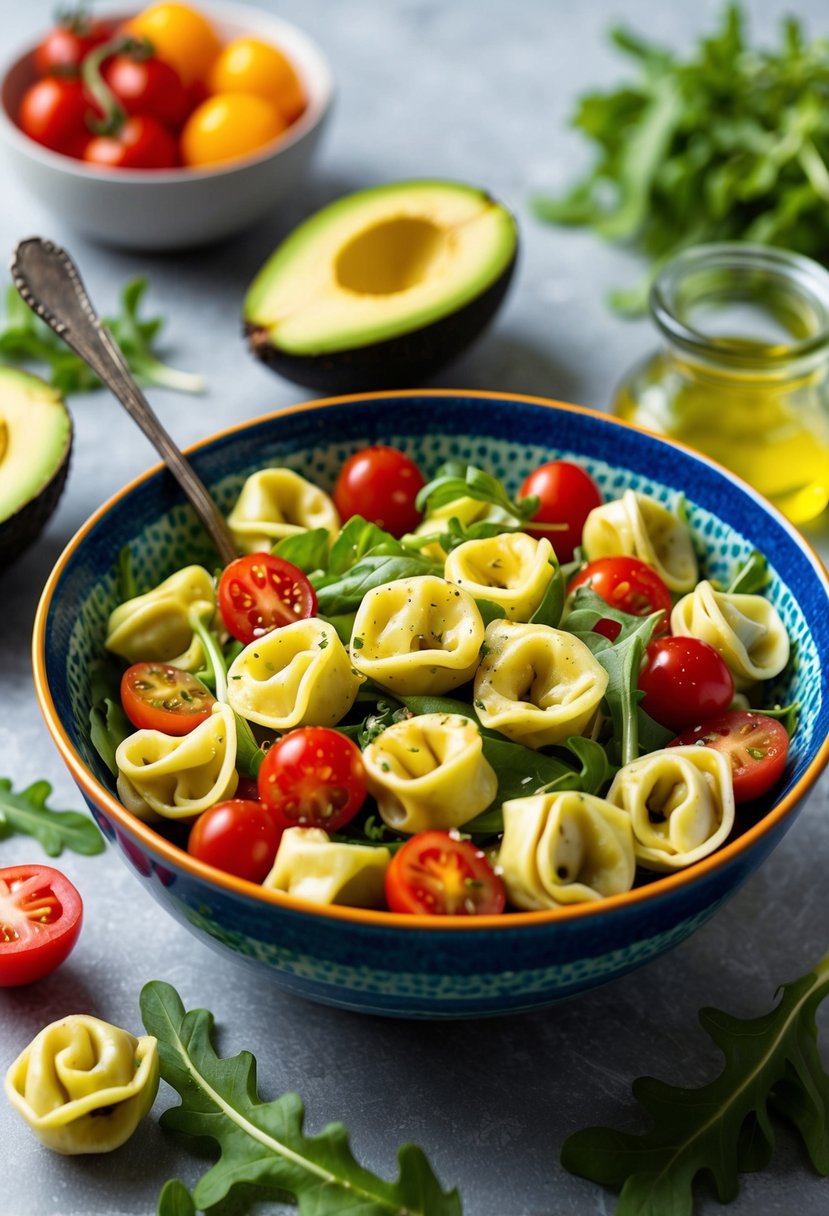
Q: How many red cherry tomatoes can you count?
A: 15